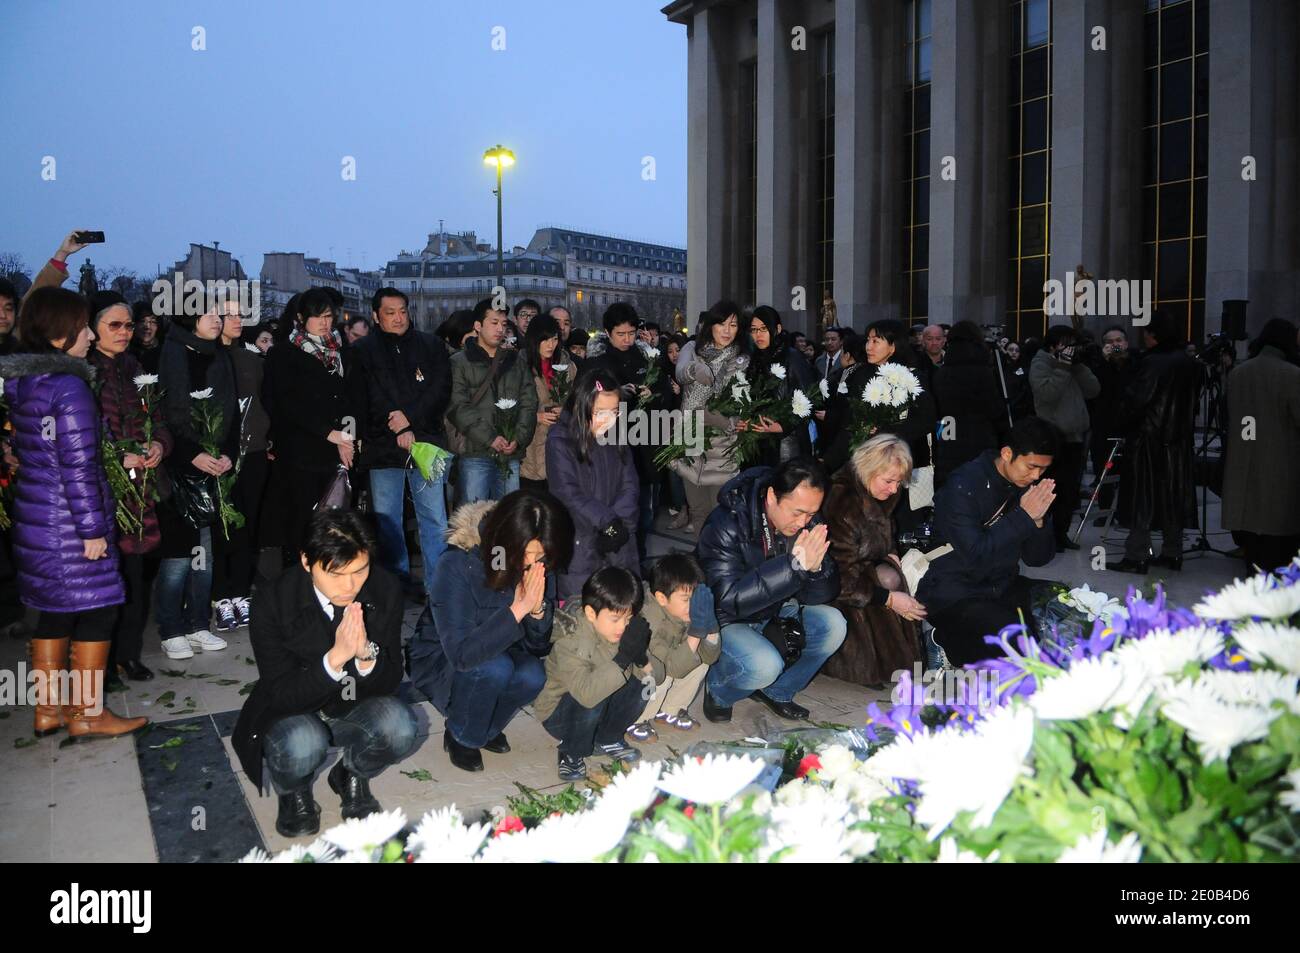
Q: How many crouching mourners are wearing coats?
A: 7